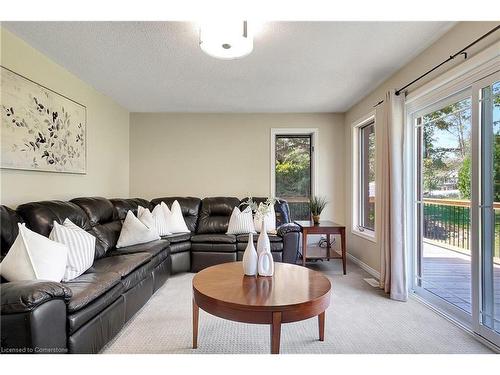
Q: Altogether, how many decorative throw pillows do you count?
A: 7